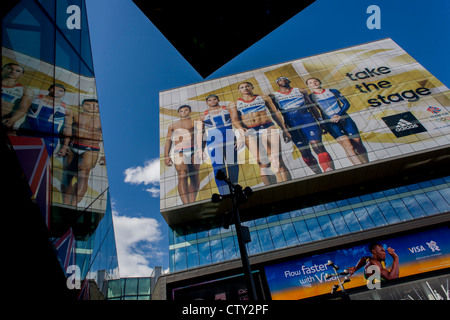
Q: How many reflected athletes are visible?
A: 3